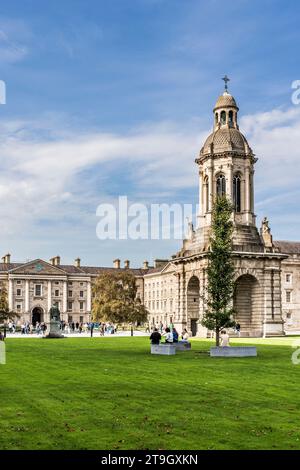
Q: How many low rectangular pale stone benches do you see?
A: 3